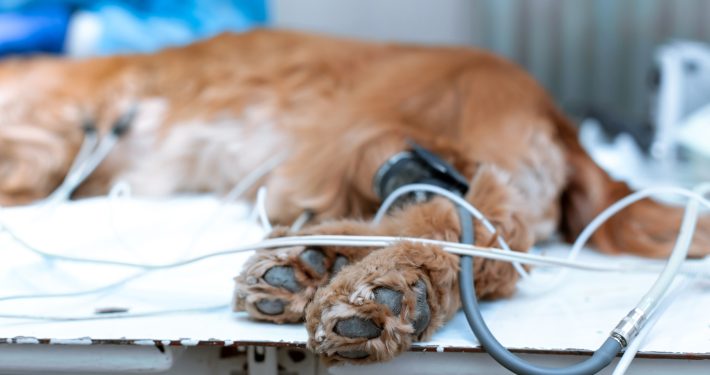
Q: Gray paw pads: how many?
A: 8